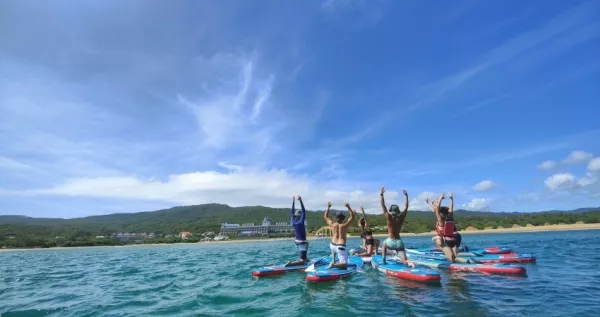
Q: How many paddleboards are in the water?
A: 7